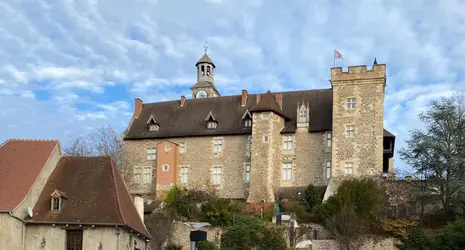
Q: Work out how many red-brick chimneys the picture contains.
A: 5